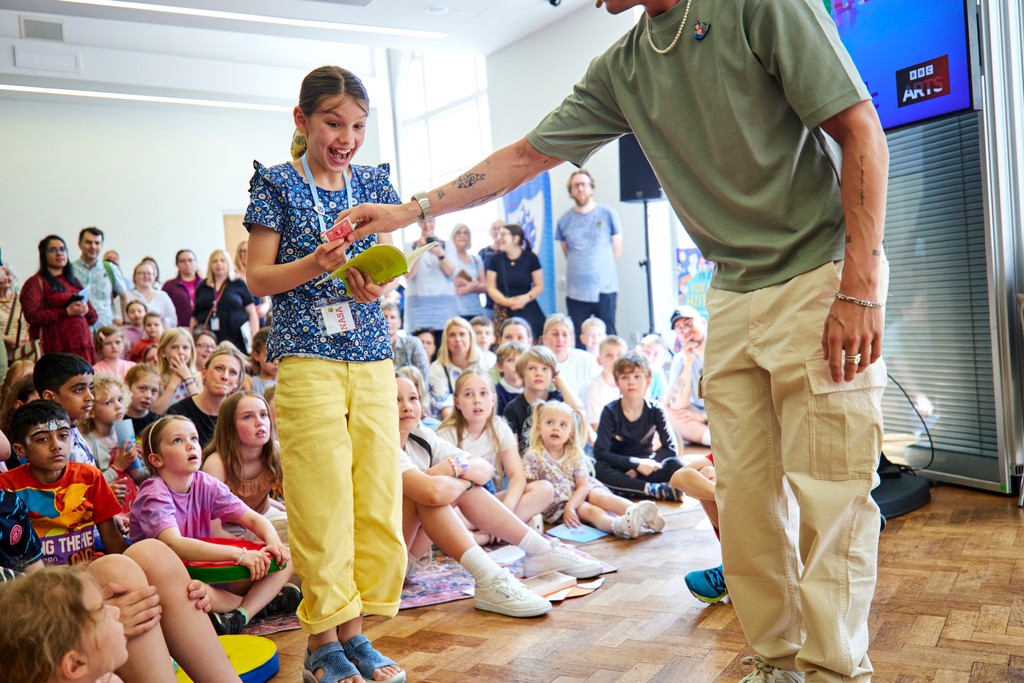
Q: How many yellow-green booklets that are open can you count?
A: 1